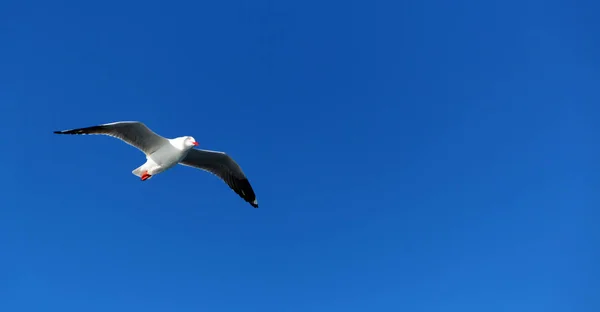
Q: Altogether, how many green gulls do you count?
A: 0